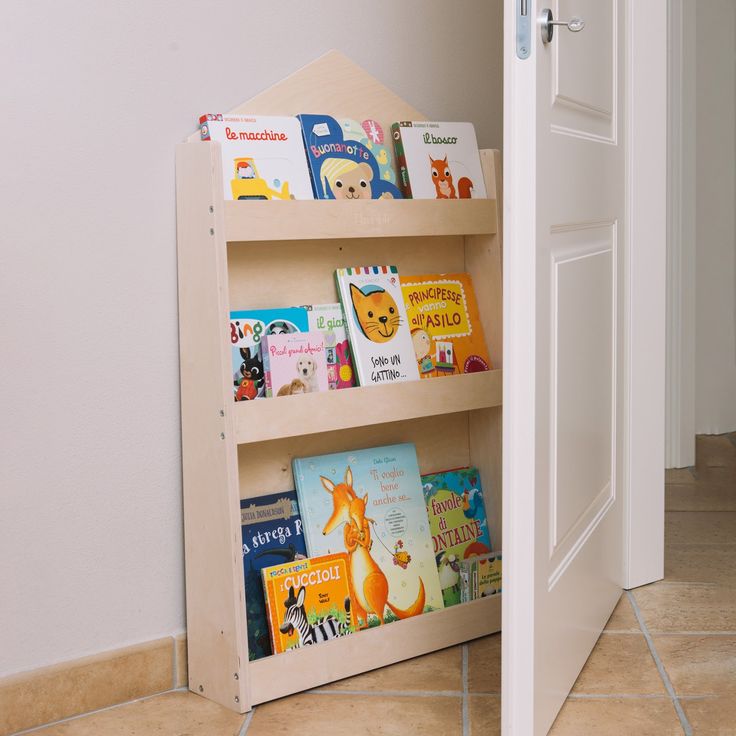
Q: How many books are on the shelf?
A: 13